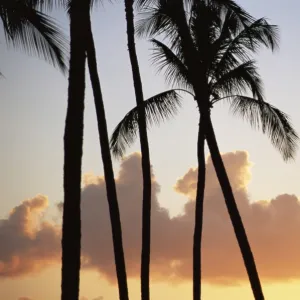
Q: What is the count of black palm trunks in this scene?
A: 5